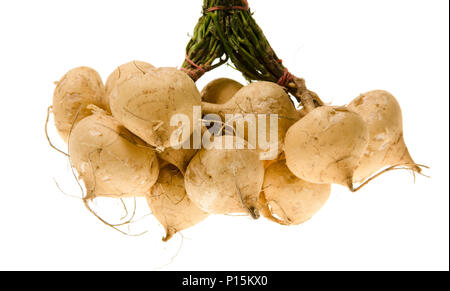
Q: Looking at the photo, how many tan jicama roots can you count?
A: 12